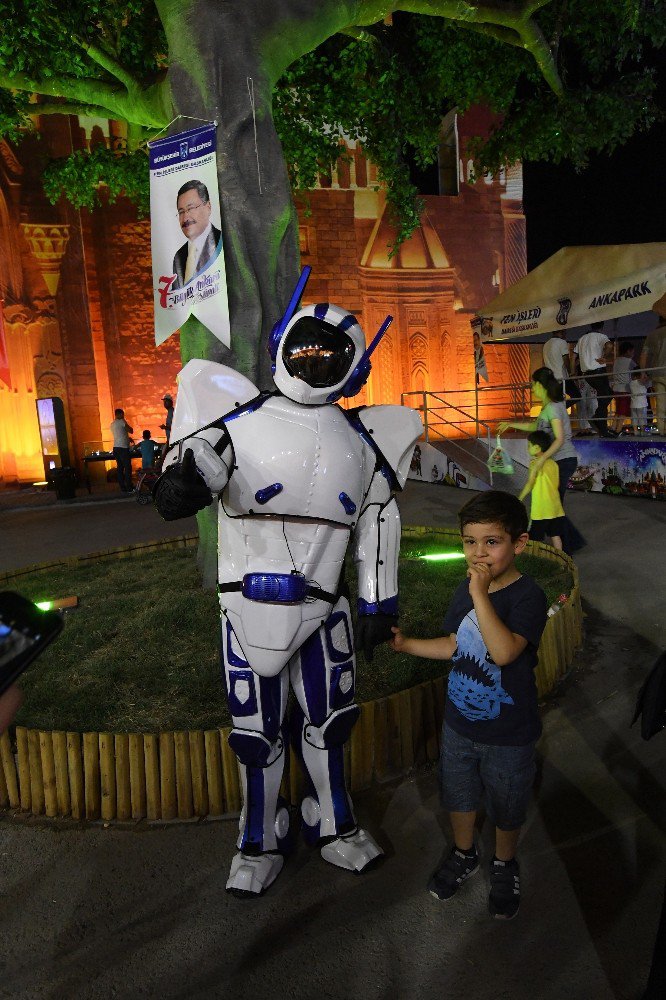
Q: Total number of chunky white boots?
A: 2